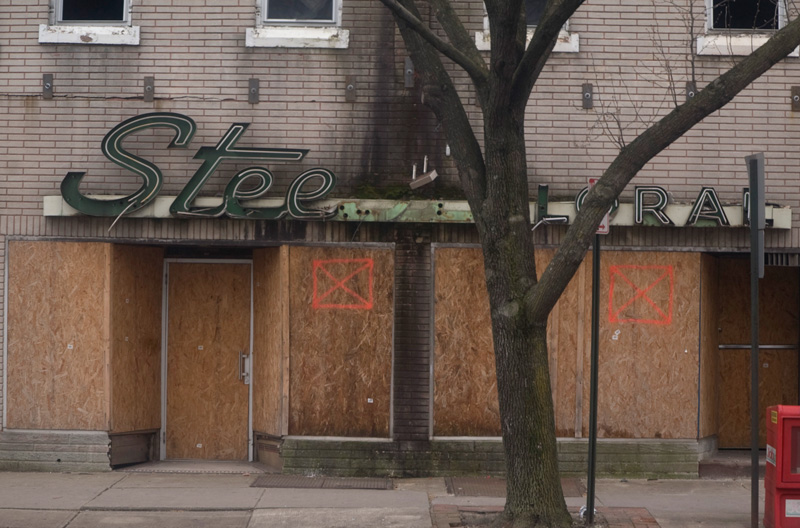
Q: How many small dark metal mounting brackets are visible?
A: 8